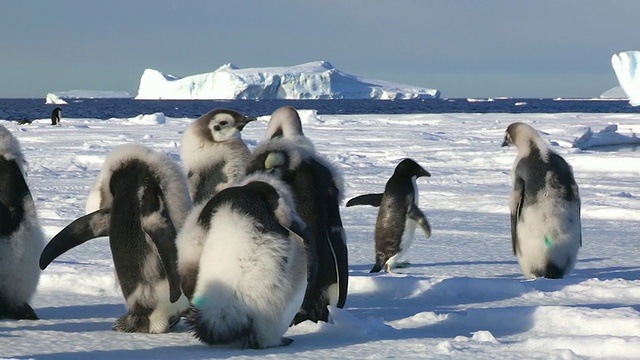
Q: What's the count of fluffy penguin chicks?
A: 7